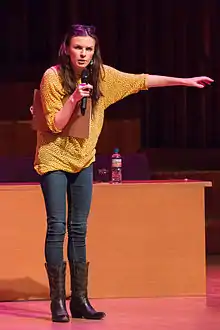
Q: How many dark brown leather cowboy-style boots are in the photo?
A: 2